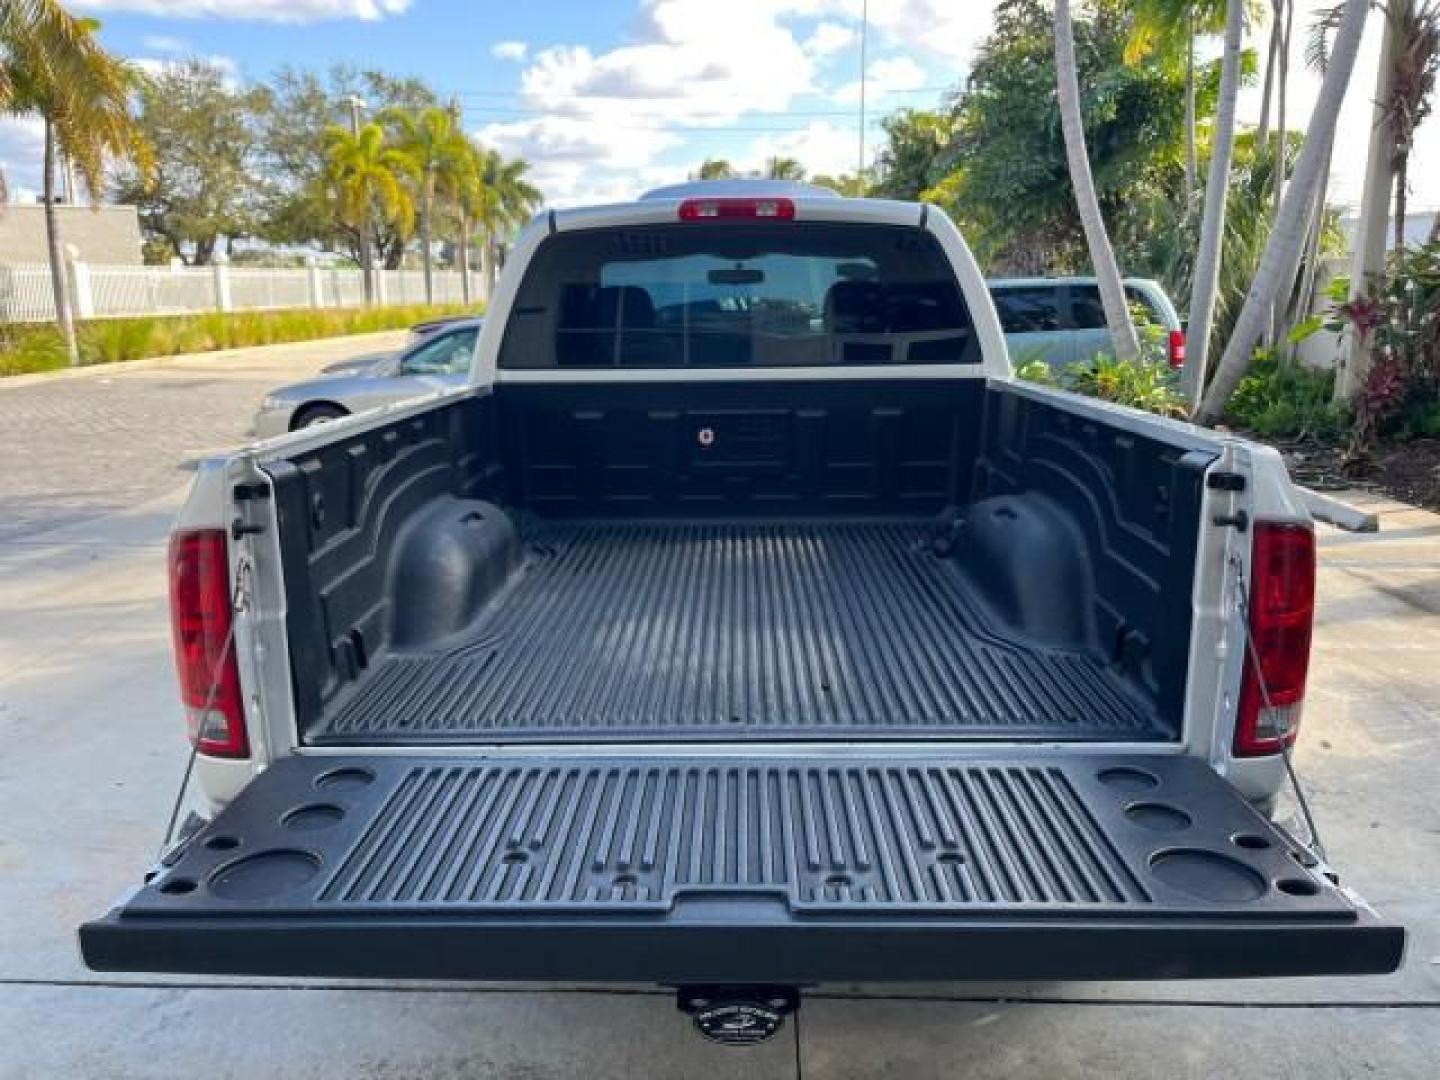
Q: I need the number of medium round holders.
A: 4